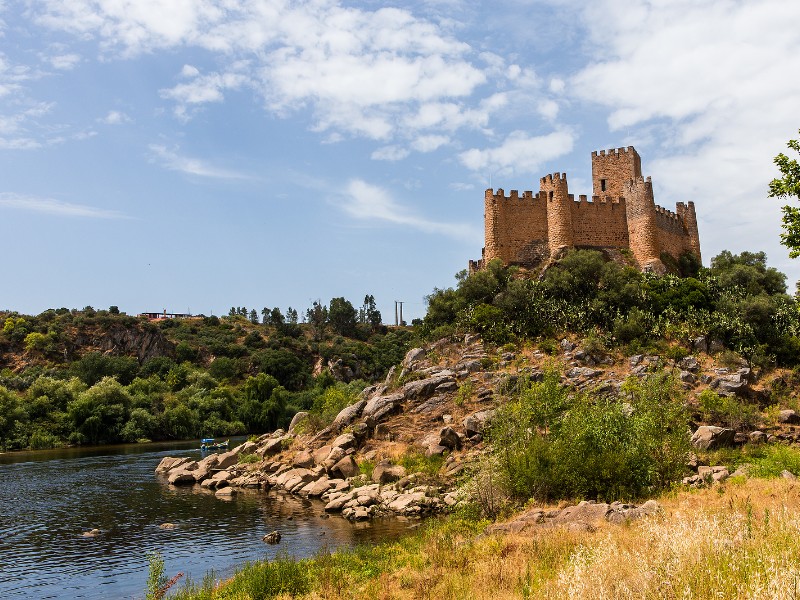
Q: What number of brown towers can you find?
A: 5